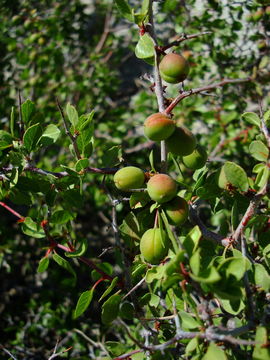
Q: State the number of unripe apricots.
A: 8